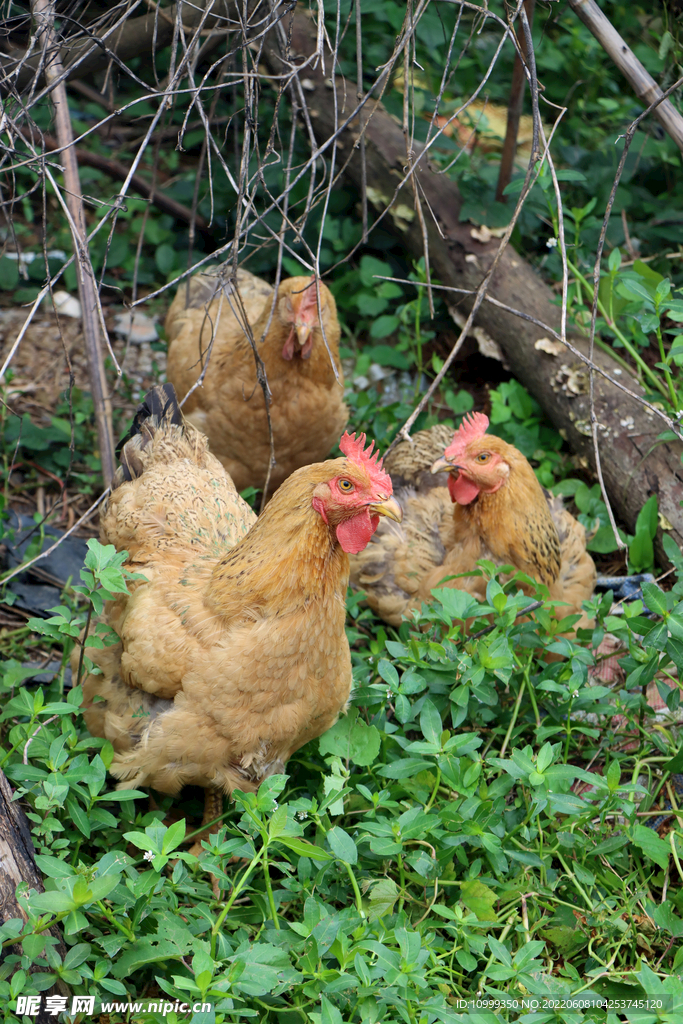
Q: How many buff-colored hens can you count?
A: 3